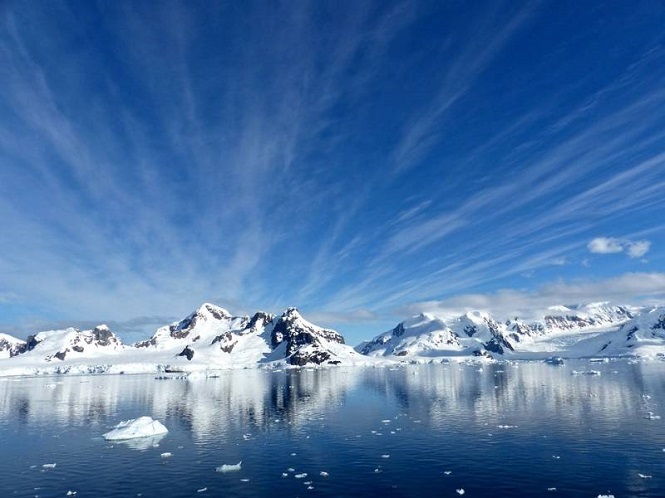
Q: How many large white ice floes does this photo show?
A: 1